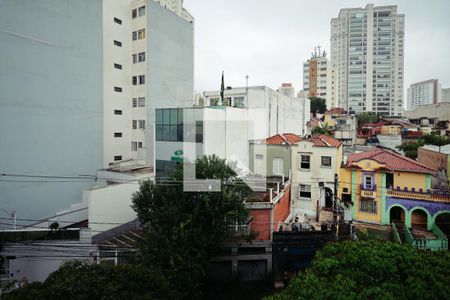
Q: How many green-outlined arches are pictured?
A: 3